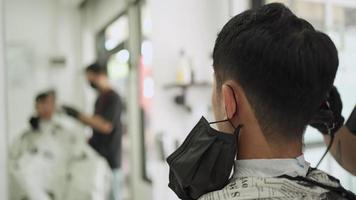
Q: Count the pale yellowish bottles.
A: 1